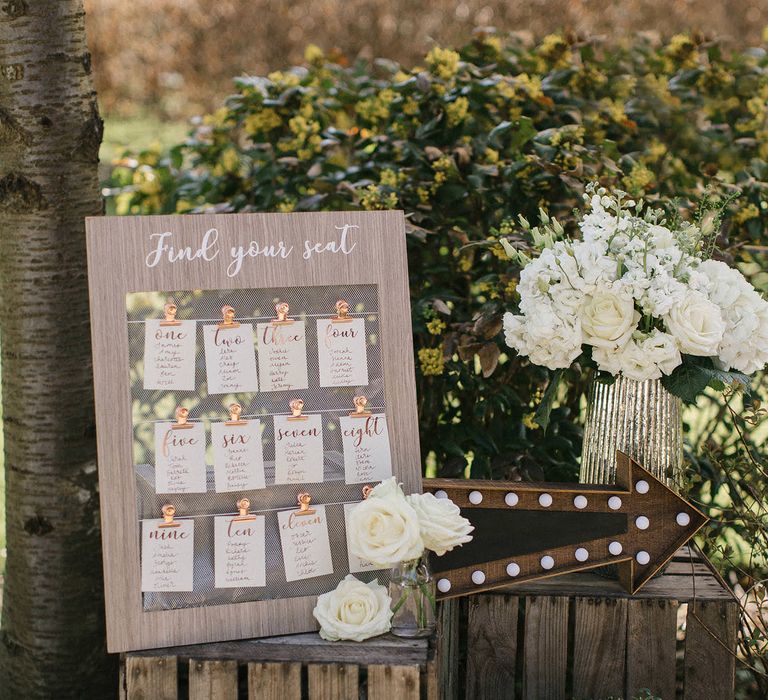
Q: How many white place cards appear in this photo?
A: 12